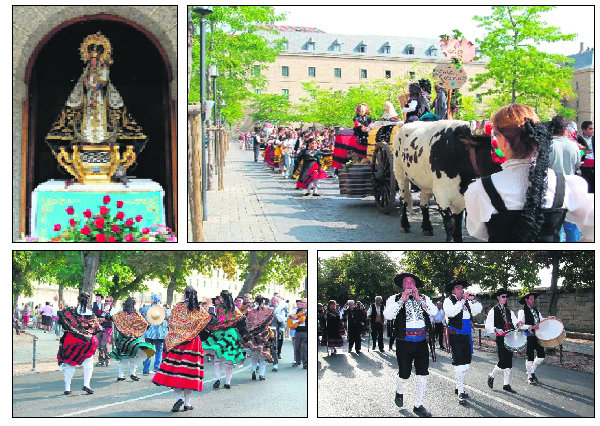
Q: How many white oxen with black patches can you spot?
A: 1